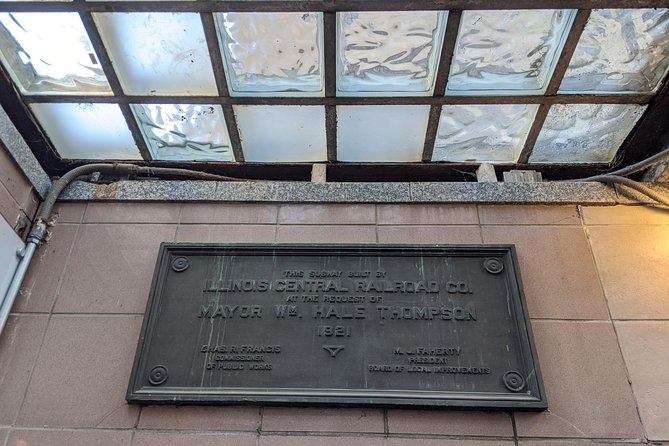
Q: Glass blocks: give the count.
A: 12